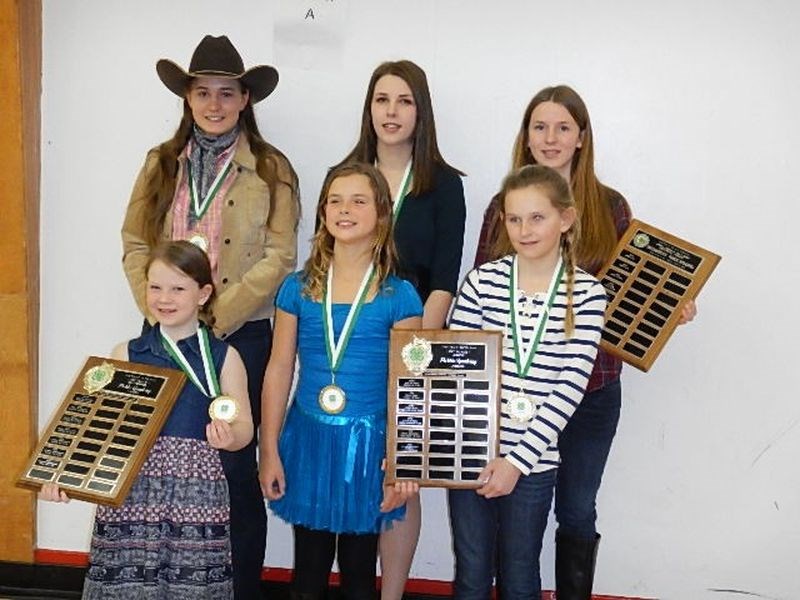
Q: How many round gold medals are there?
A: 4